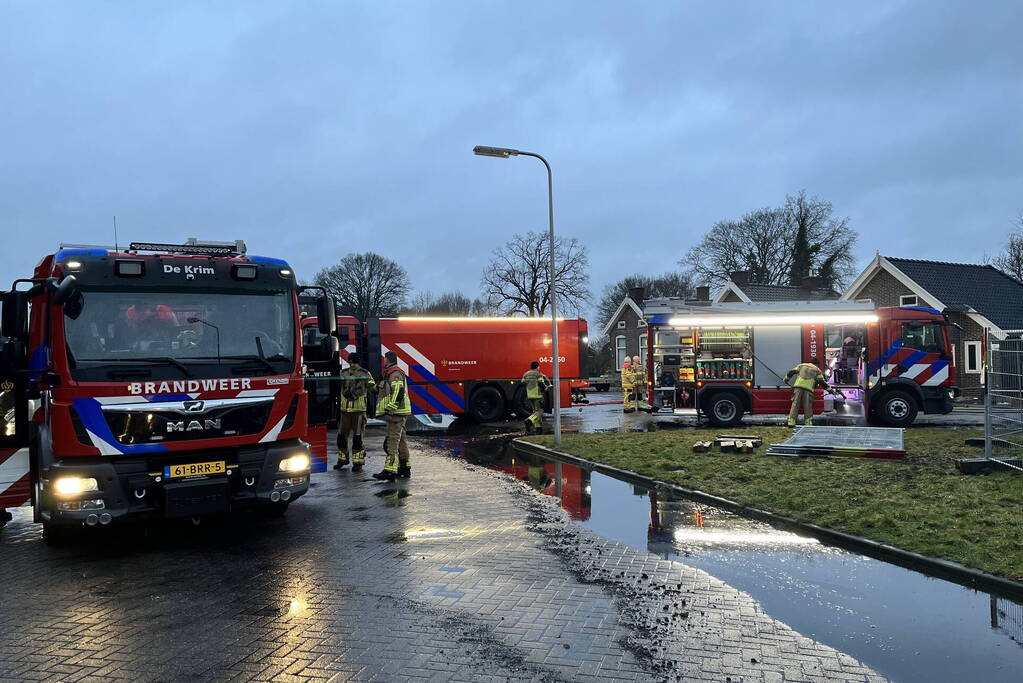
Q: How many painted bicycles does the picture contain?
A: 0